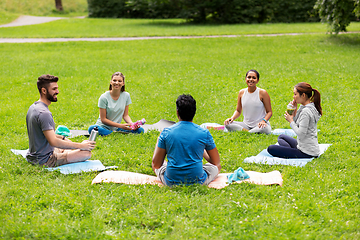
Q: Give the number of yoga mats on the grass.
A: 5